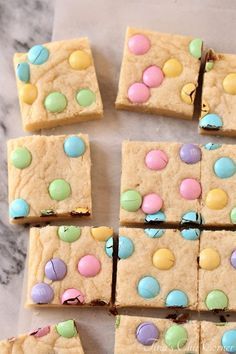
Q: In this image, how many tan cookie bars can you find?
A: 12